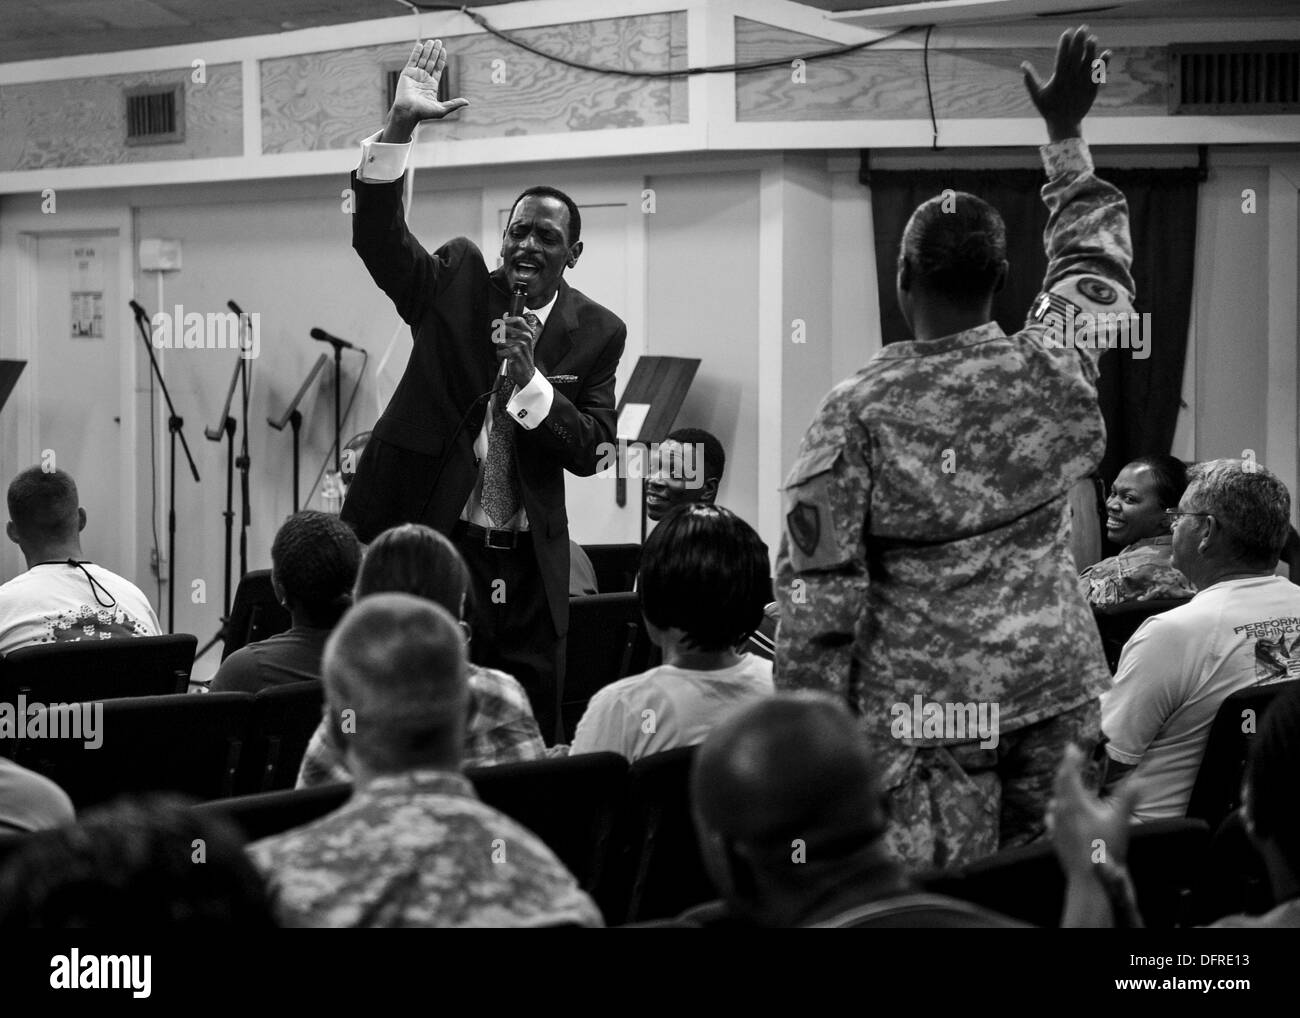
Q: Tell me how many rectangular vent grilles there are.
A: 3